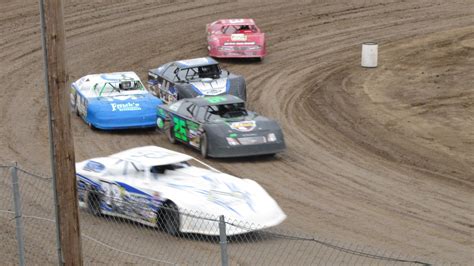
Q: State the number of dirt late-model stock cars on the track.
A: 5